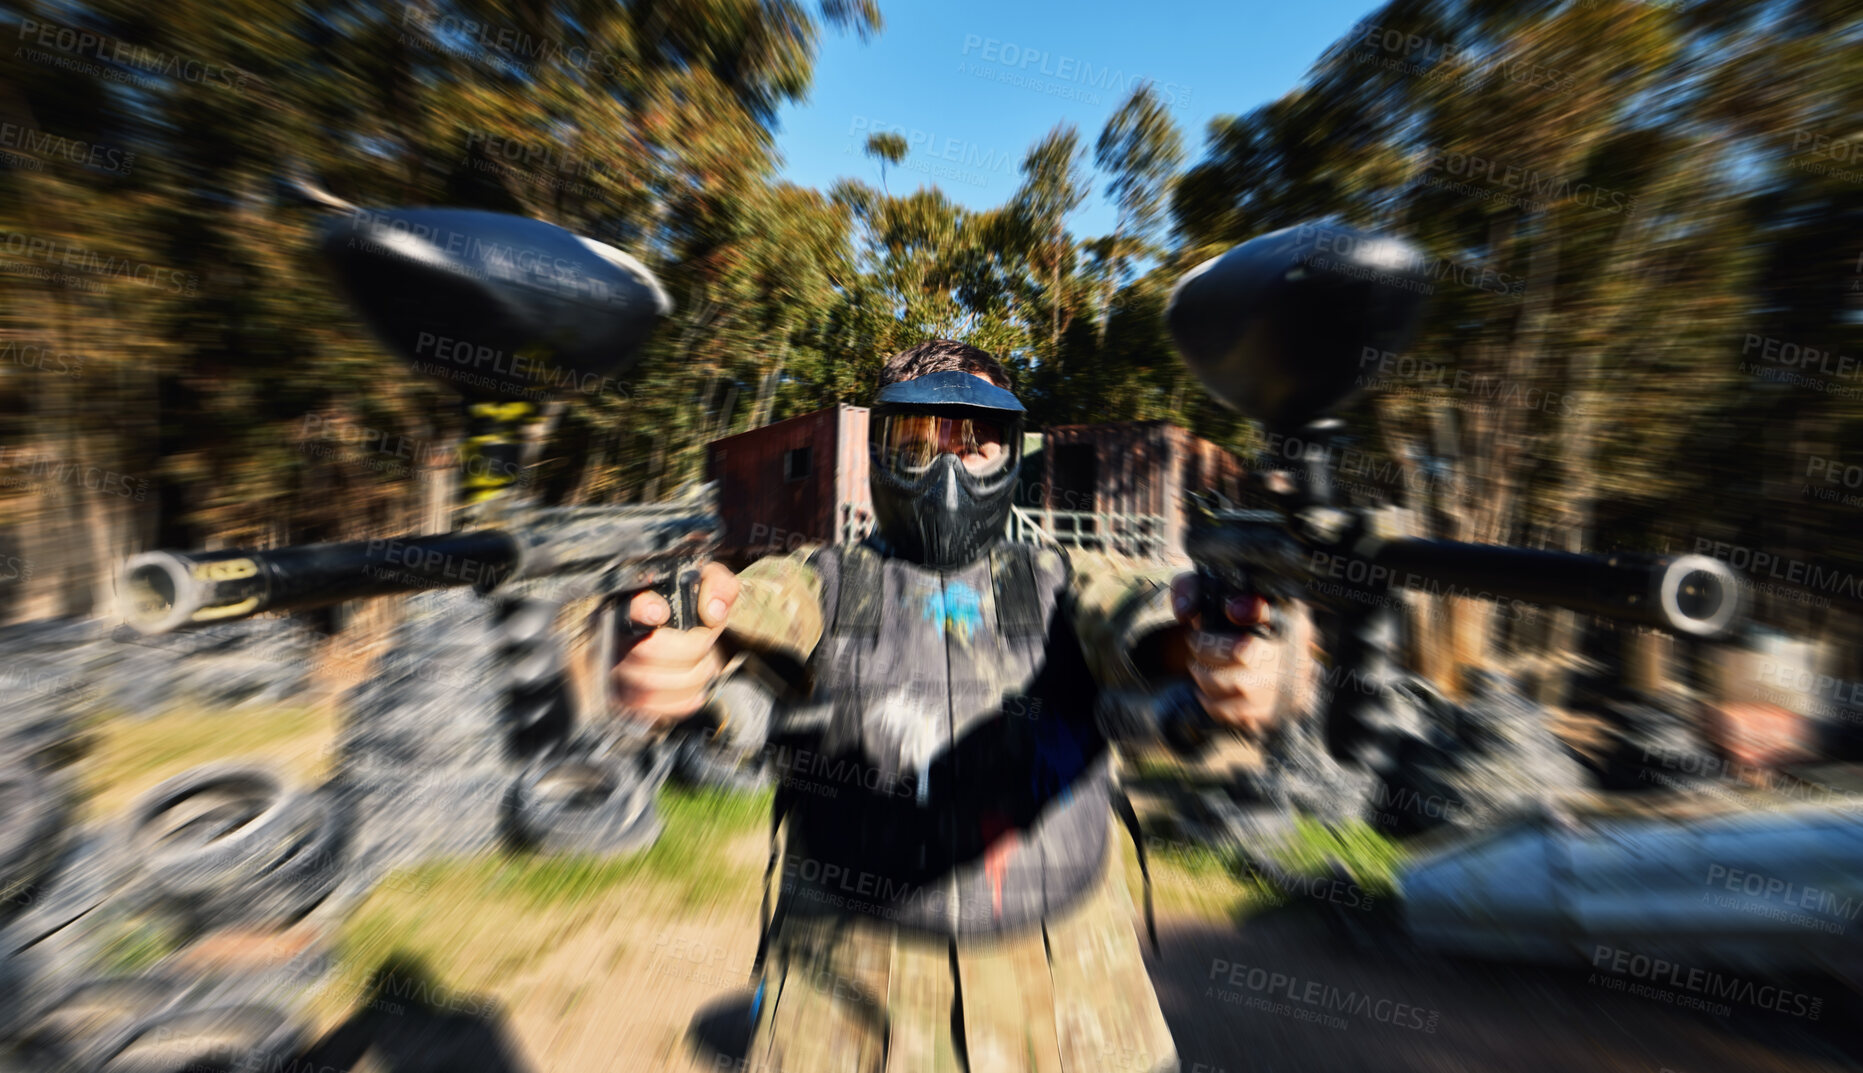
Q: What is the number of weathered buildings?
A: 2